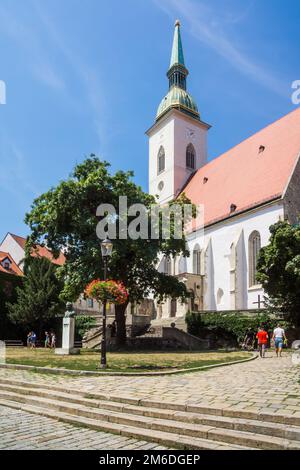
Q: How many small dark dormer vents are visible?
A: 3